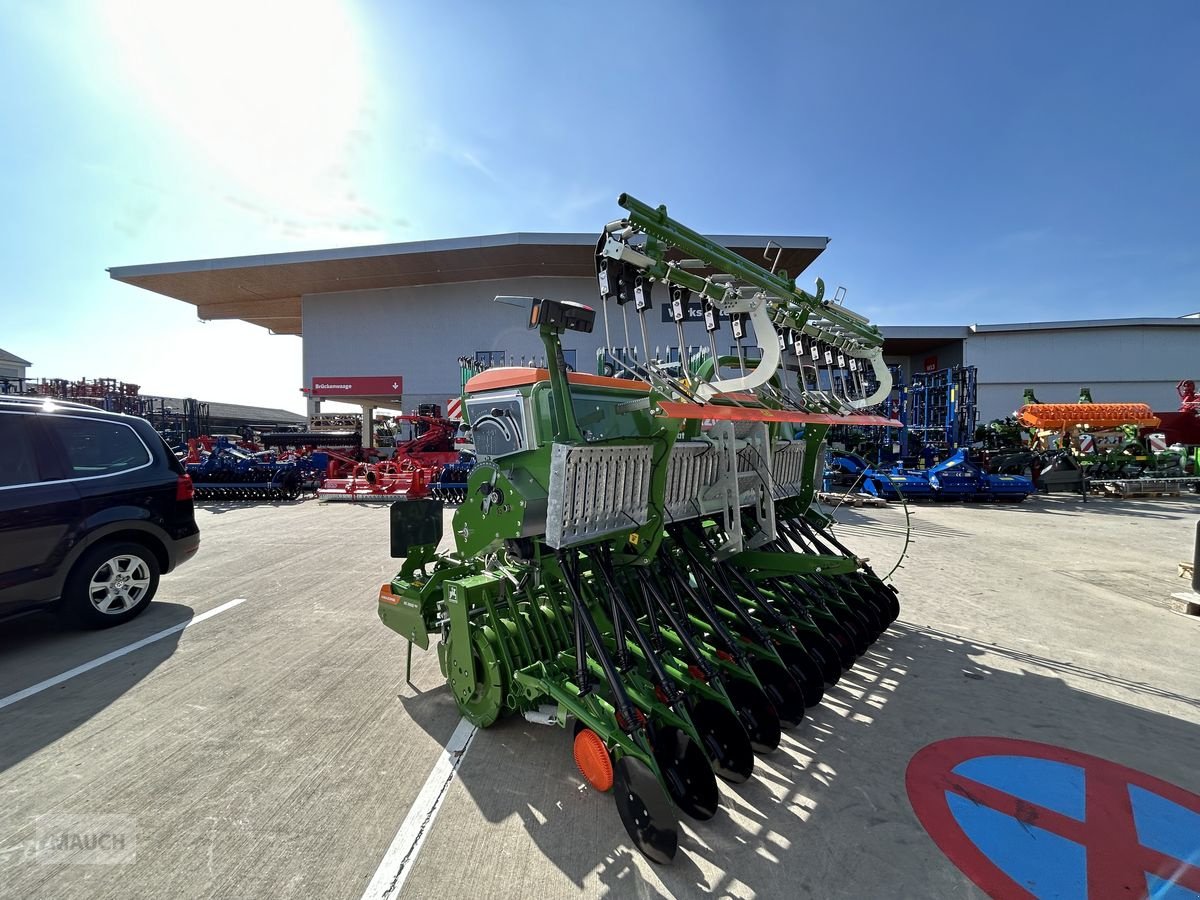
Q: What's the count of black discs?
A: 12